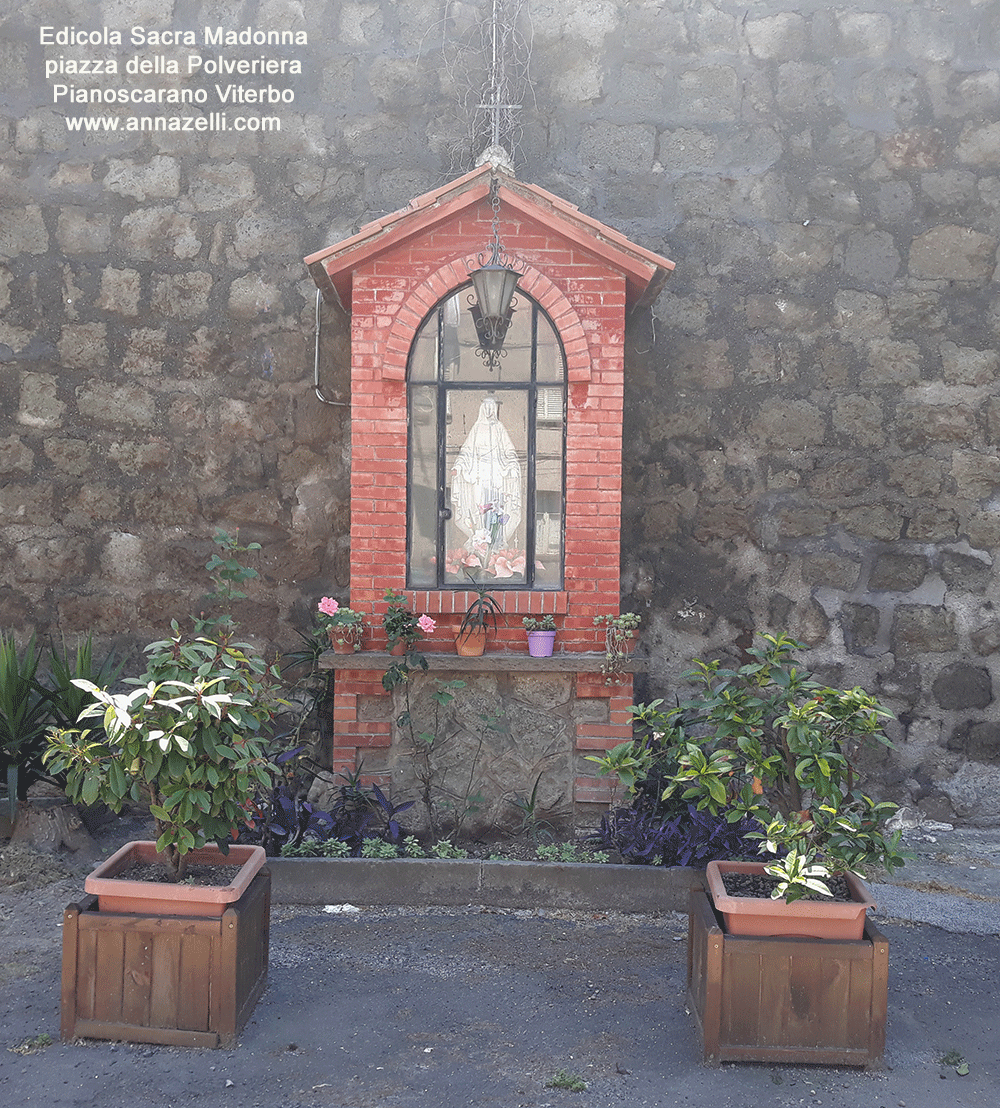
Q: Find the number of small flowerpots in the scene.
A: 5